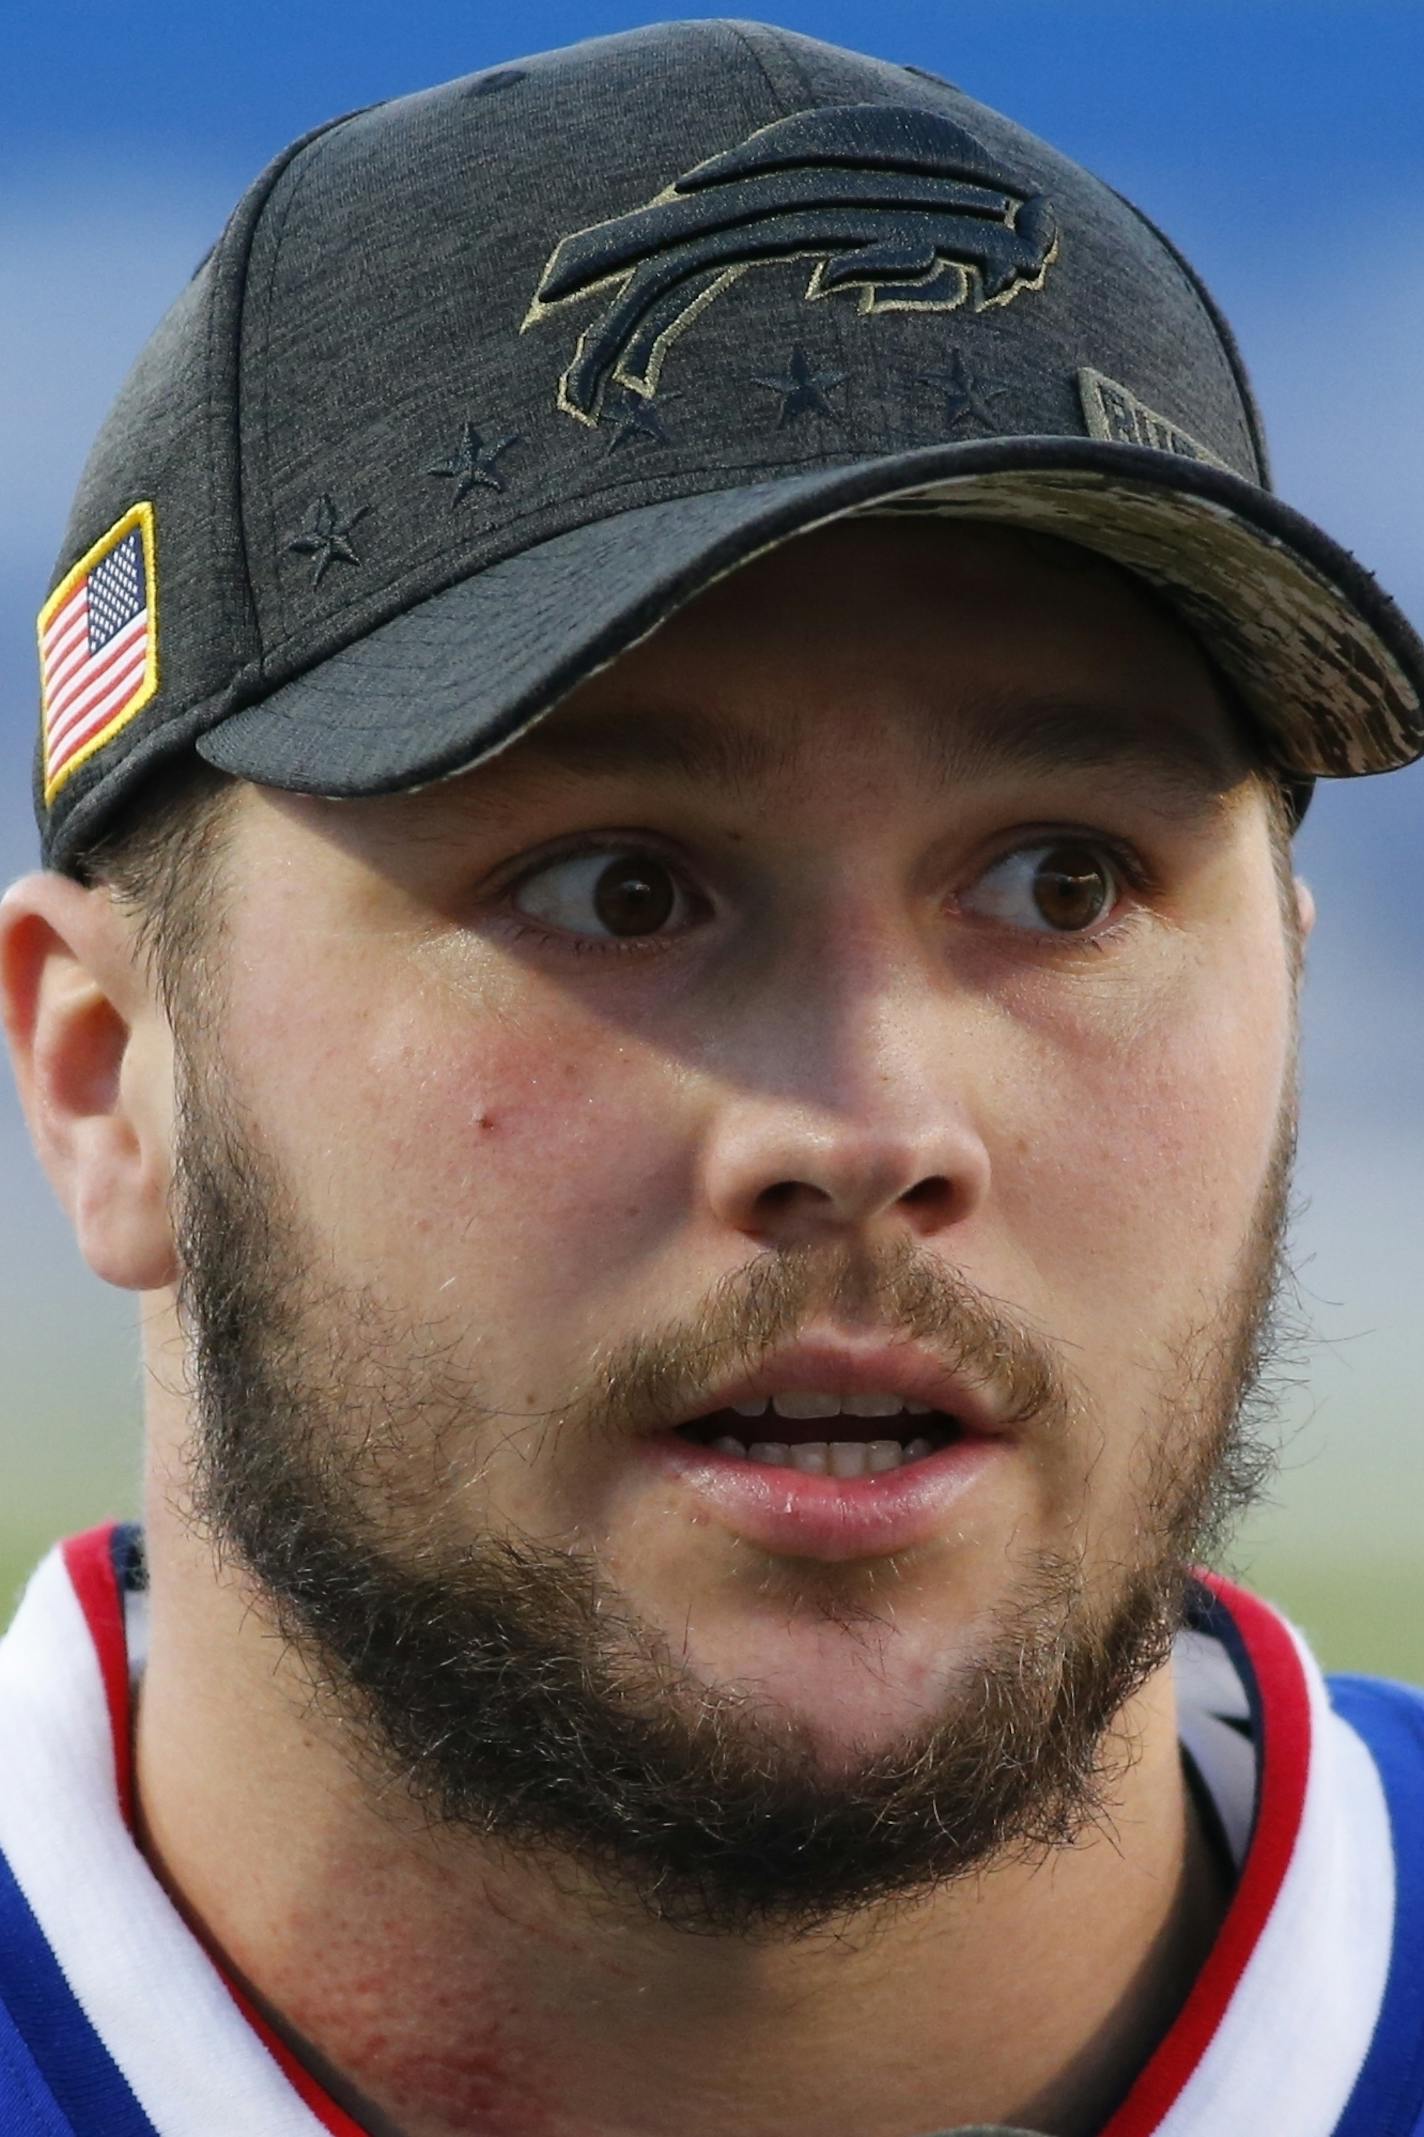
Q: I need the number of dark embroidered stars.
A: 5